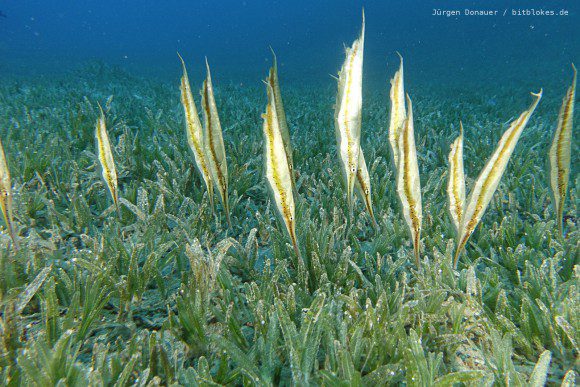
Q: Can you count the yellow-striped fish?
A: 13